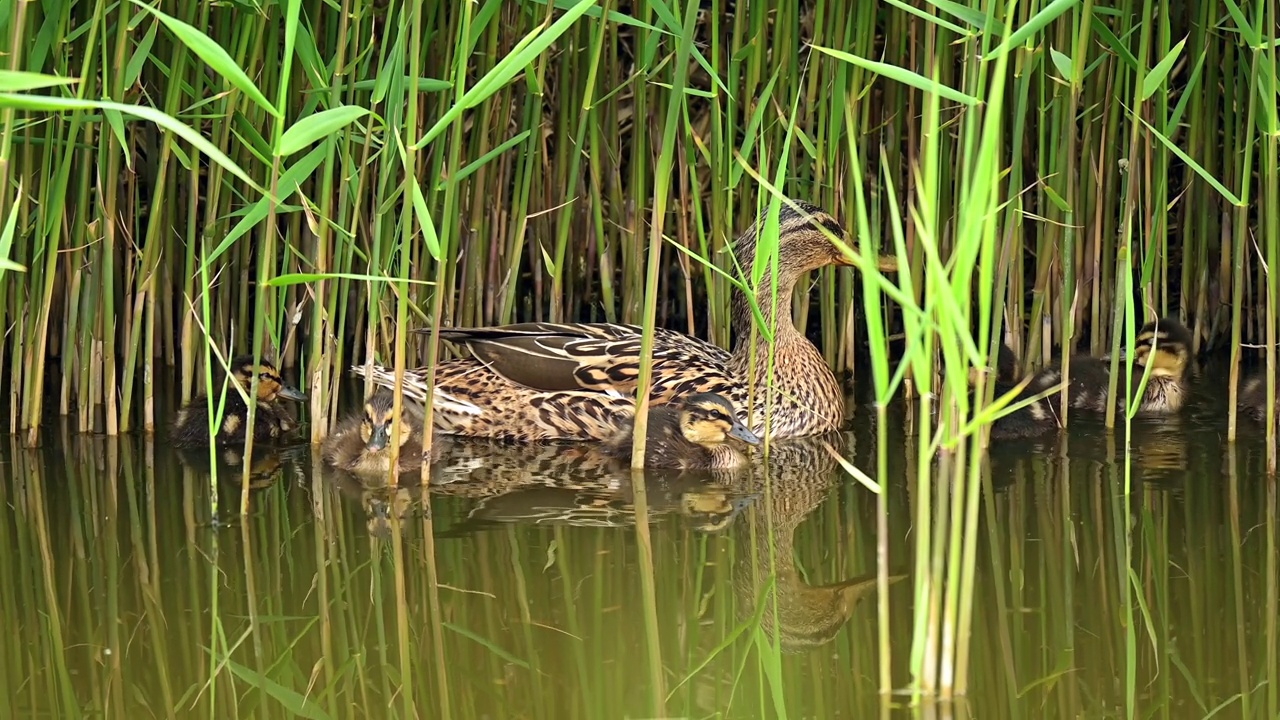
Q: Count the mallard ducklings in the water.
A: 6